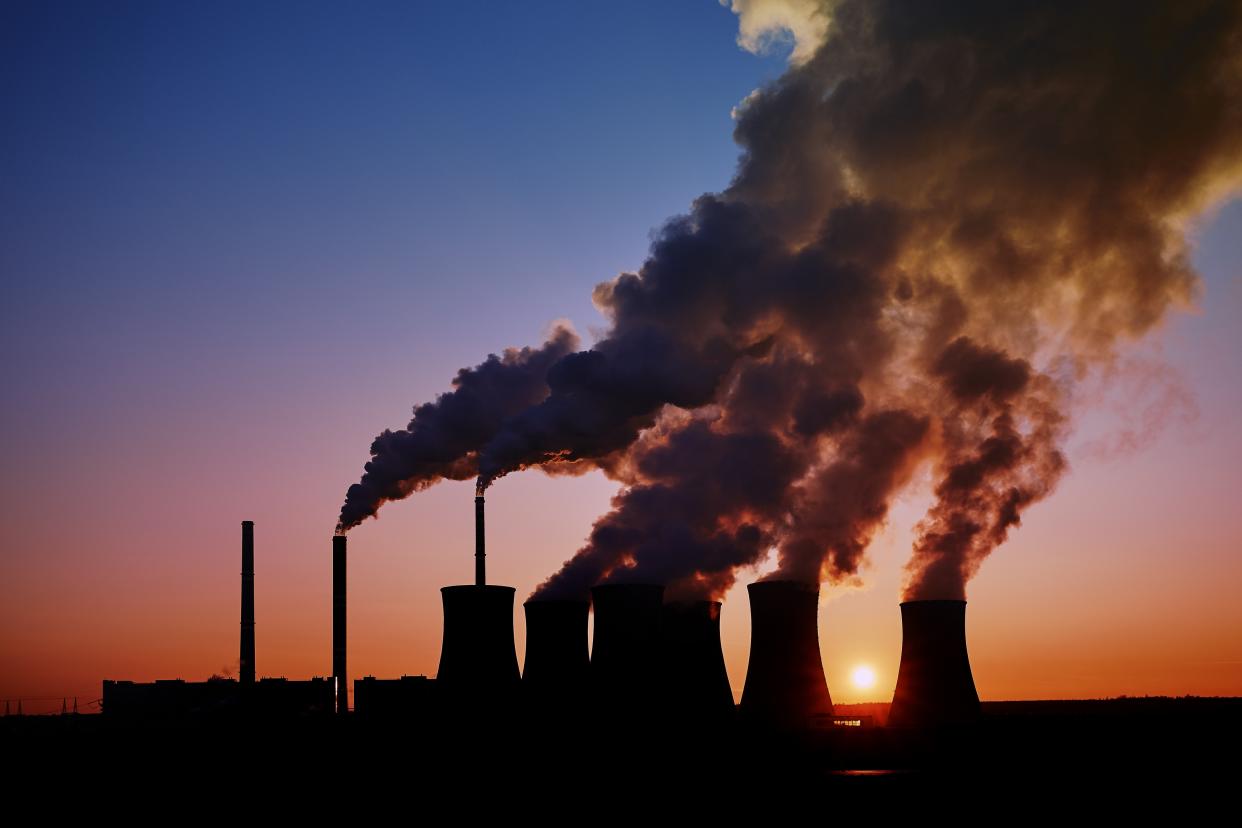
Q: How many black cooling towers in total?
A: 6